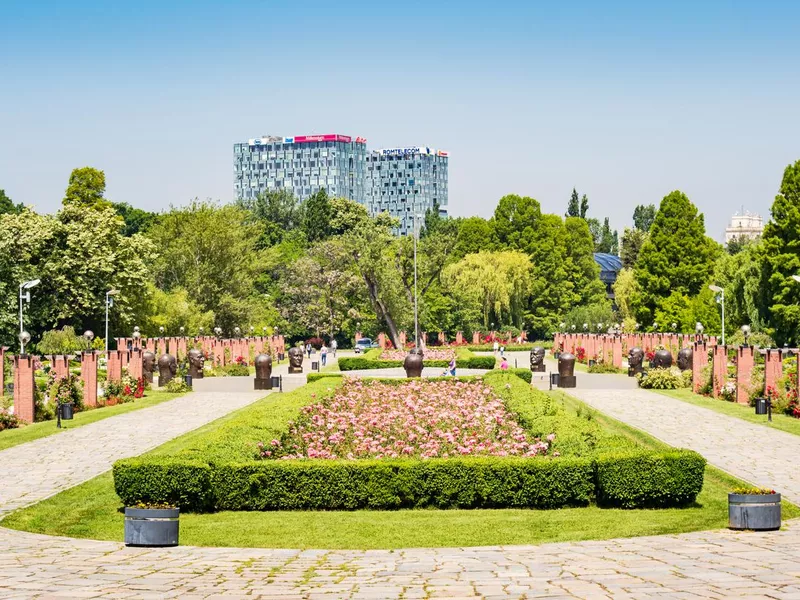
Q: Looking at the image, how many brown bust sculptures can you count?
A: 12